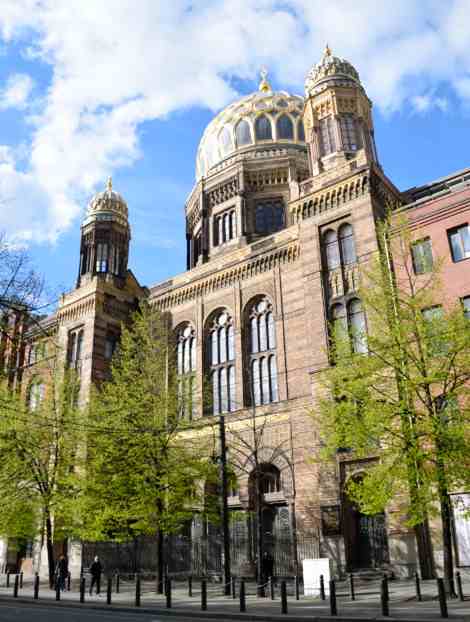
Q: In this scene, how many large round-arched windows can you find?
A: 3